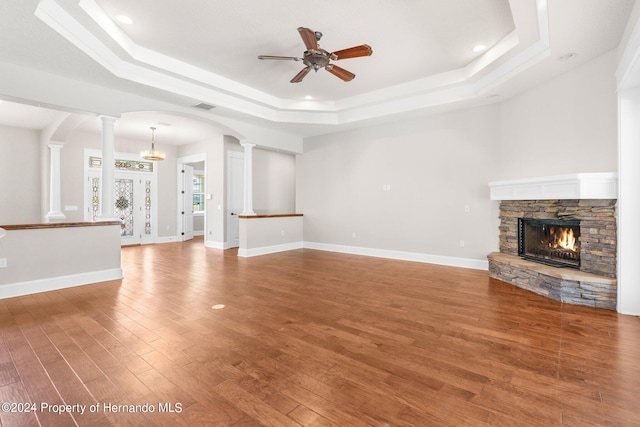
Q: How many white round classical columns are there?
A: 3